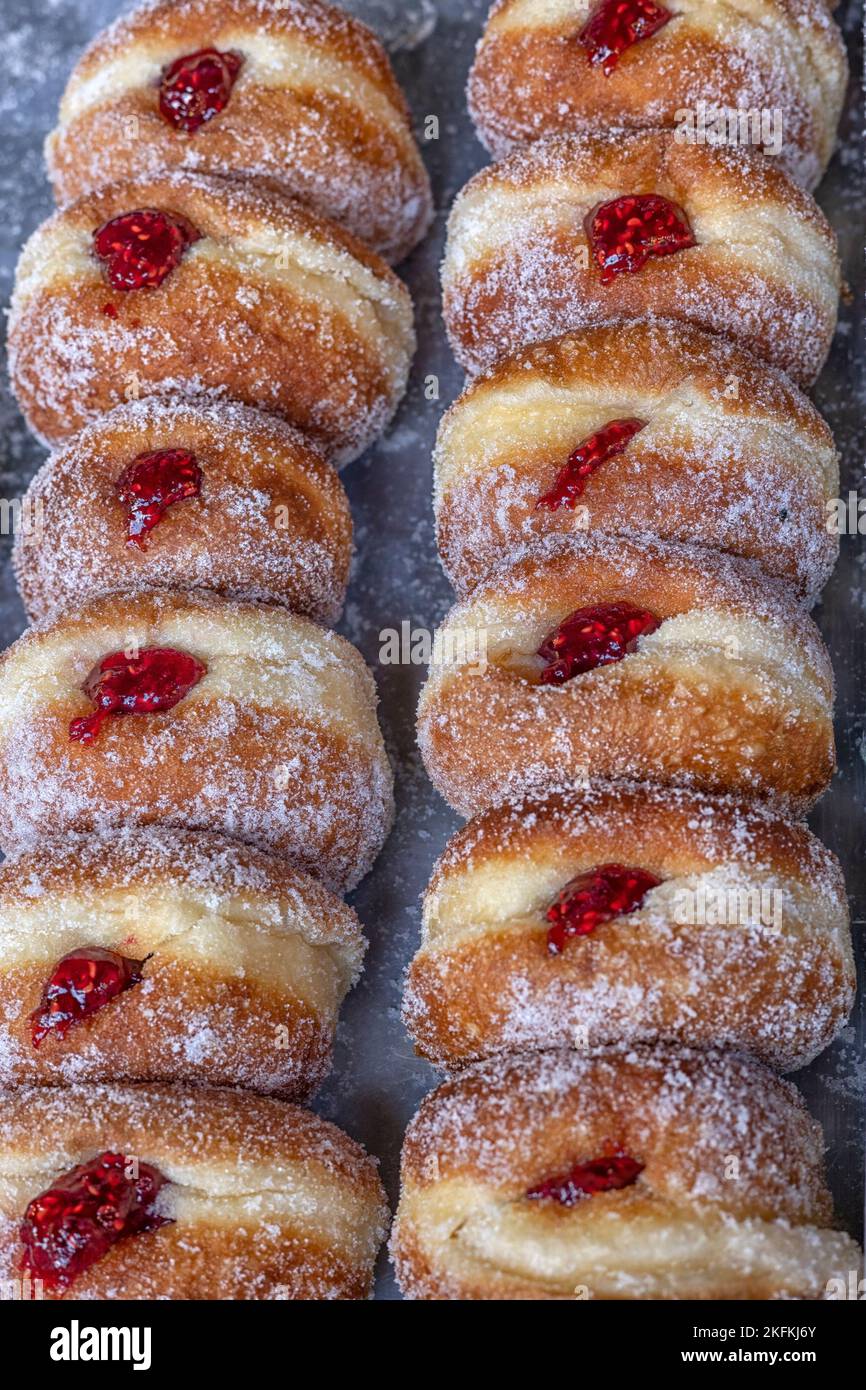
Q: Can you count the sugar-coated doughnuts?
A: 12